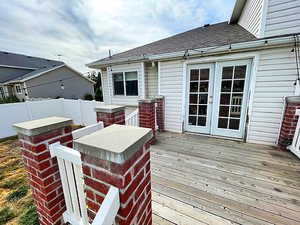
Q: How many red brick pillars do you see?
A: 6